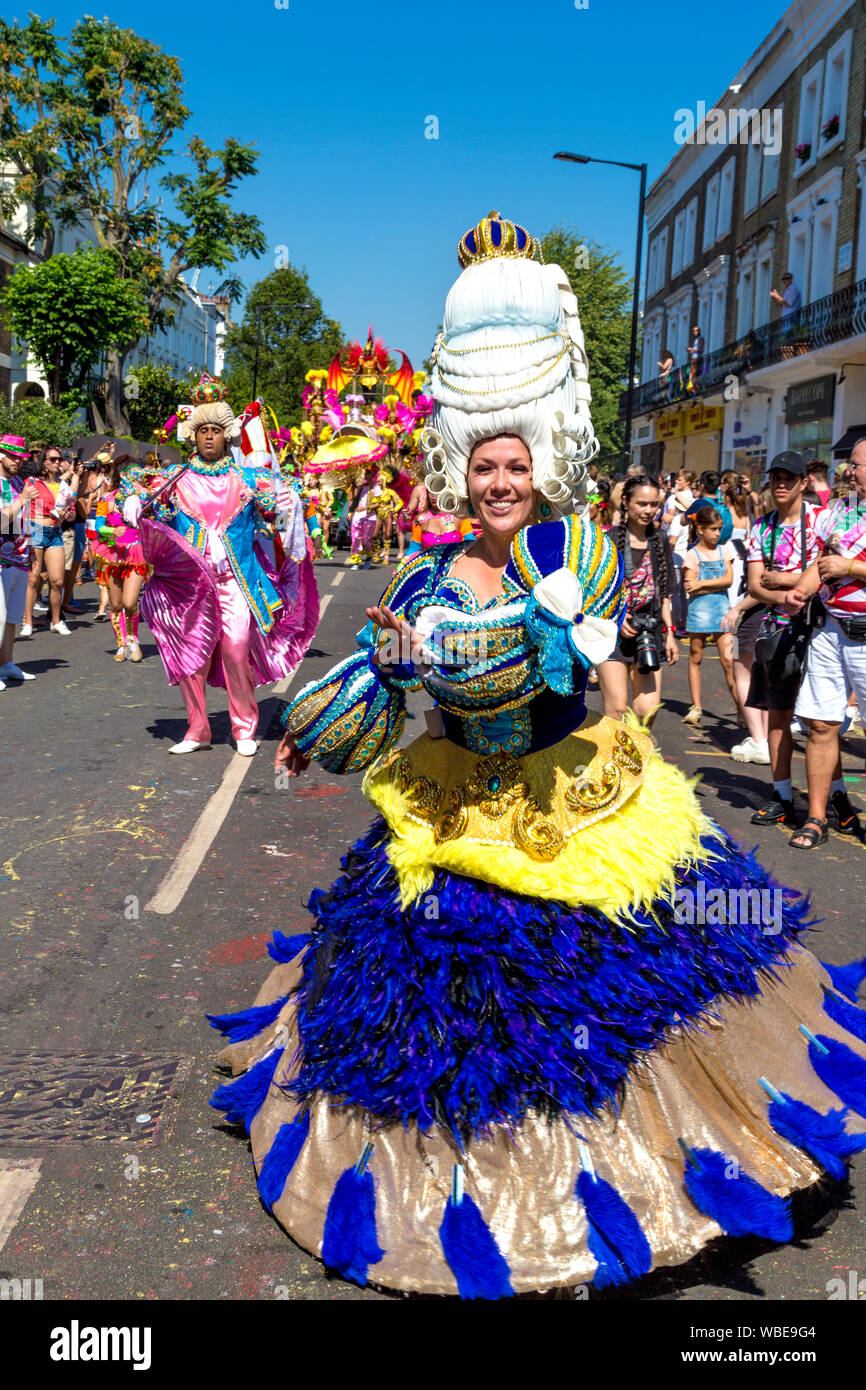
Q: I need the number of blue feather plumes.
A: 12